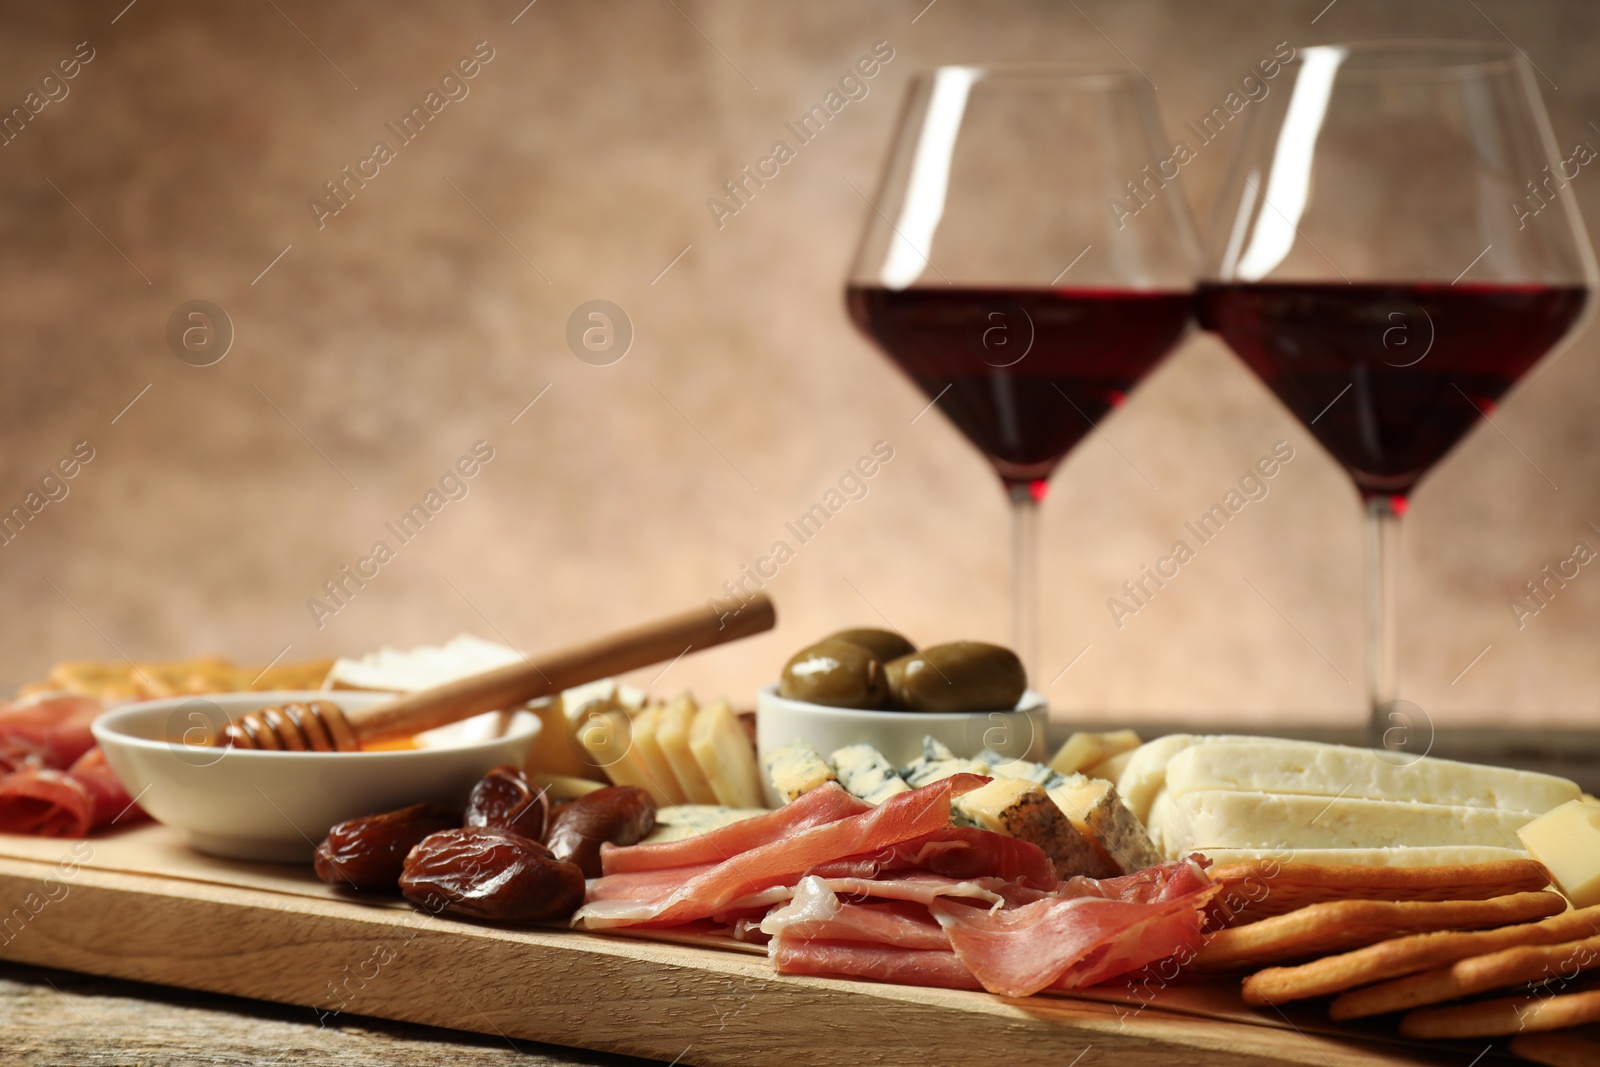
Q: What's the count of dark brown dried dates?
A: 4